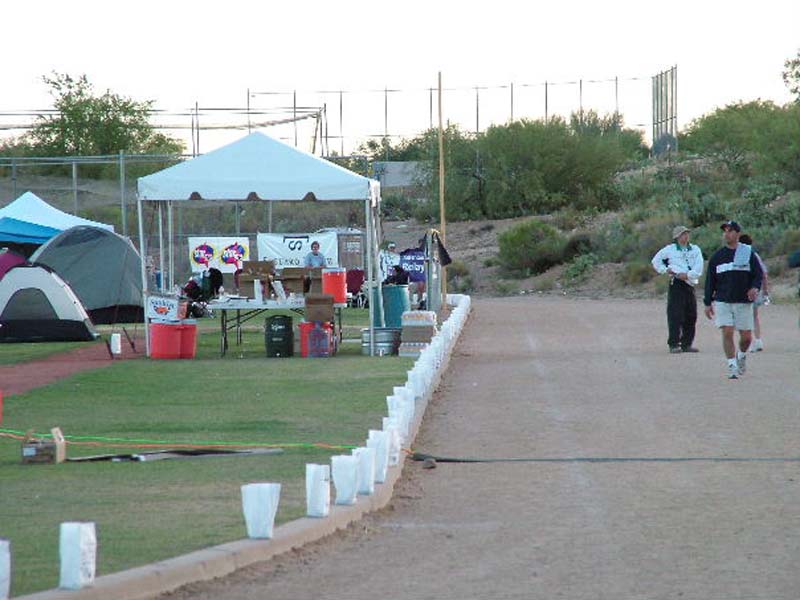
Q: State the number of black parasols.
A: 0